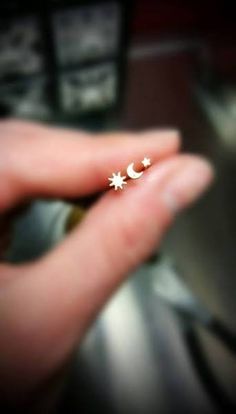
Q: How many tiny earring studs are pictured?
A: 3